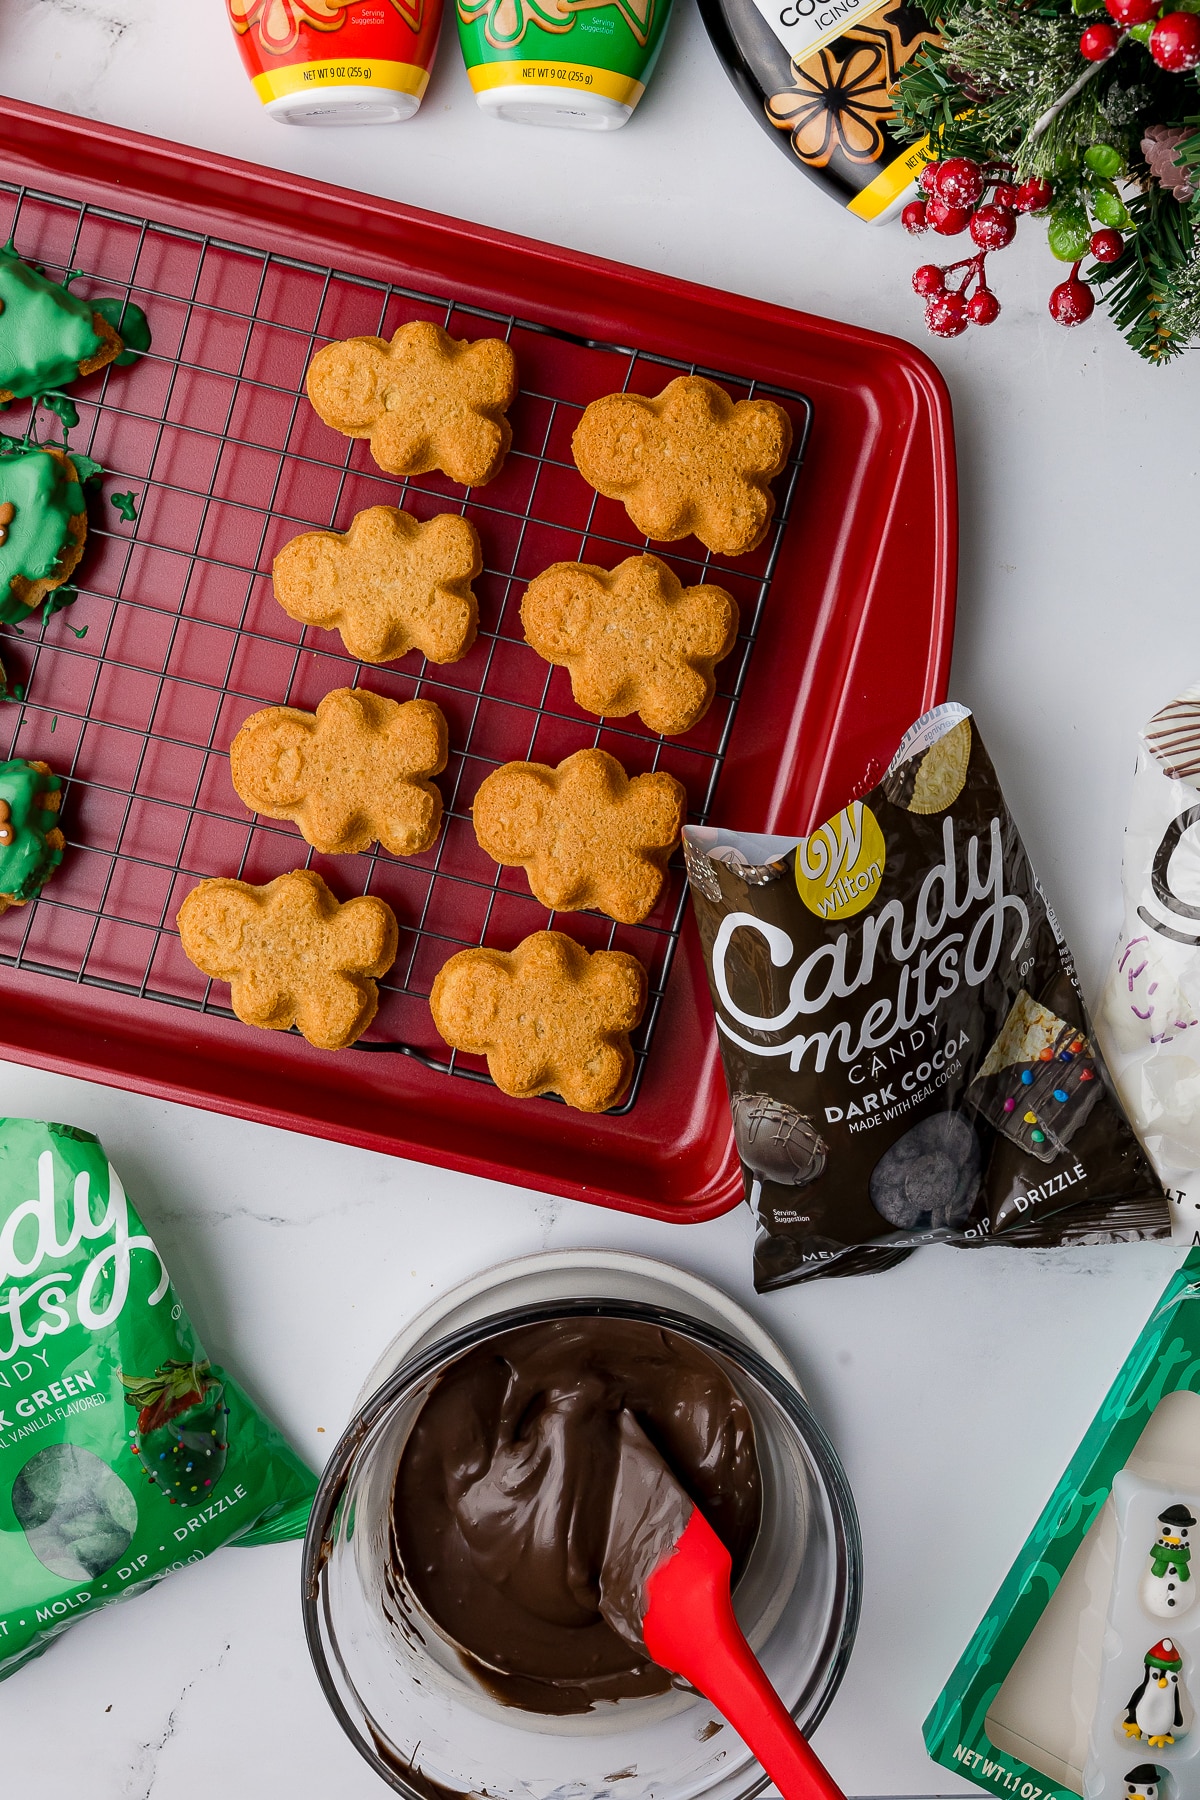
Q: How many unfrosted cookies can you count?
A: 8